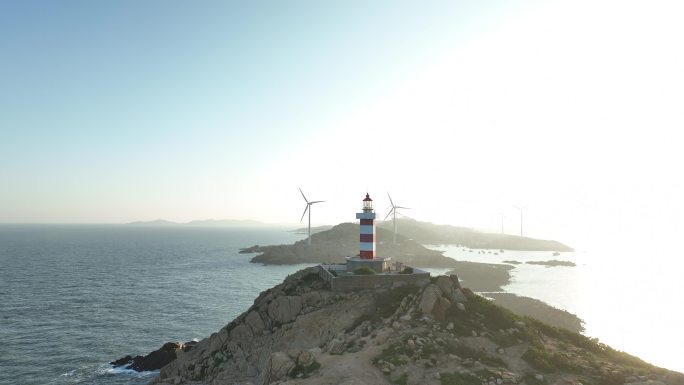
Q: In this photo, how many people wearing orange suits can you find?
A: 0